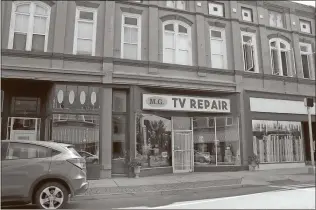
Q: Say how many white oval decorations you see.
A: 4